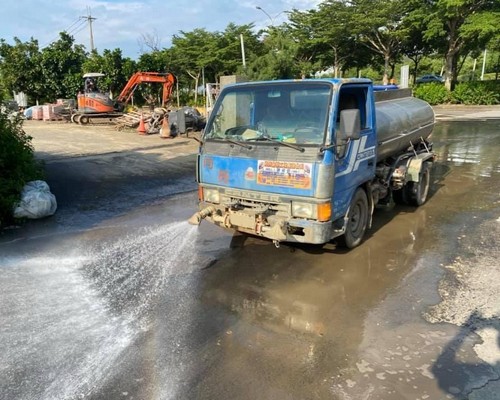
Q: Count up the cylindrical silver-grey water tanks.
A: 1